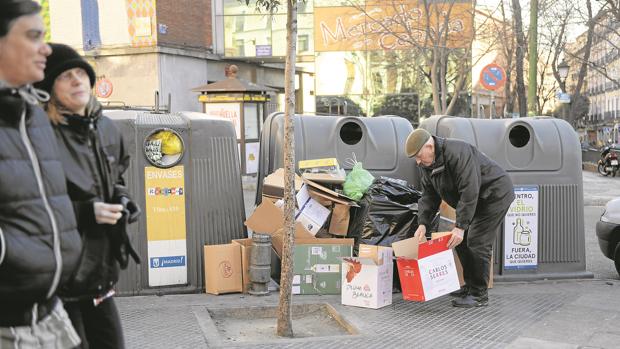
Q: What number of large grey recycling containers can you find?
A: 3